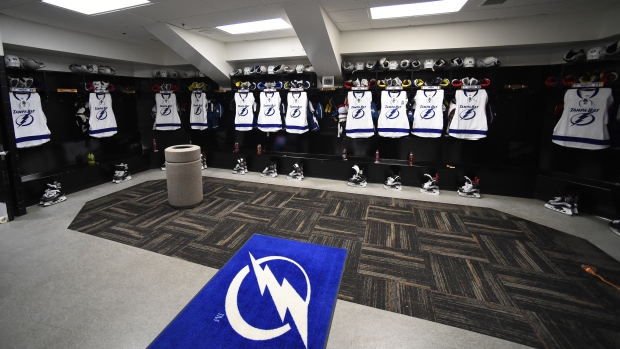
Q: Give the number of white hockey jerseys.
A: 12